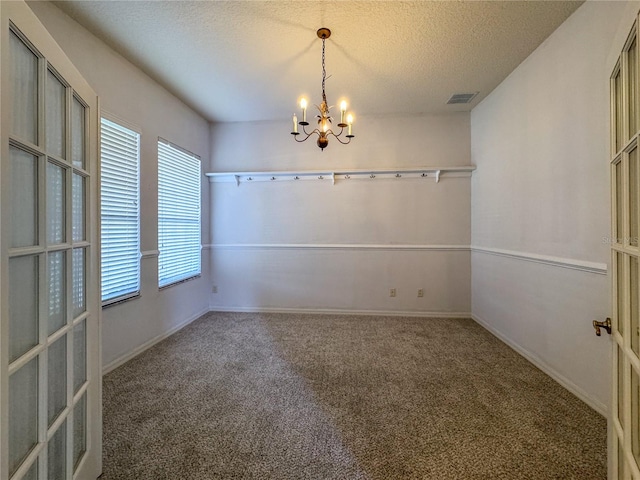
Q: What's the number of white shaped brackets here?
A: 3